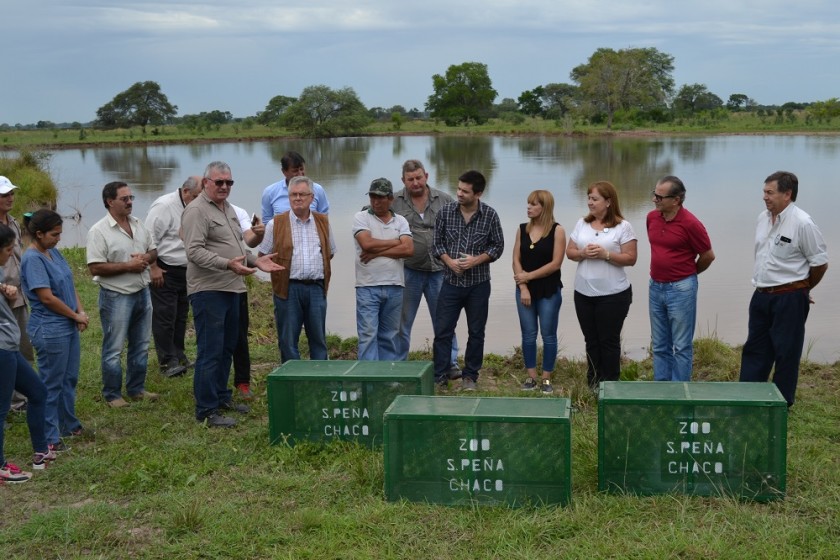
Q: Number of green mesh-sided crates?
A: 3